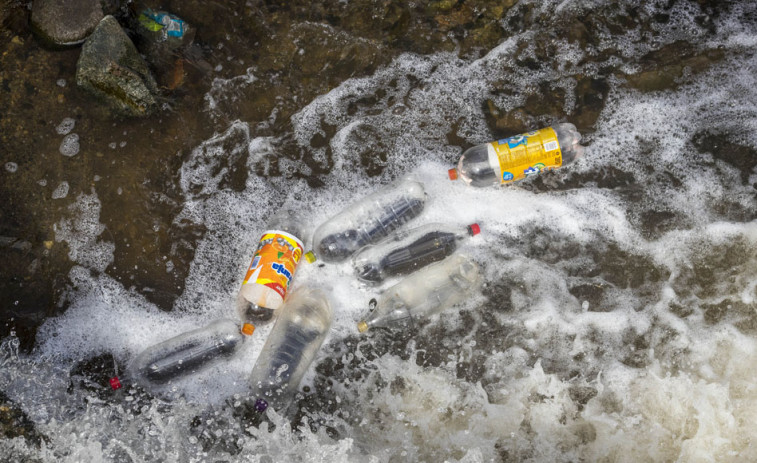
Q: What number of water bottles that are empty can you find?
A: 7